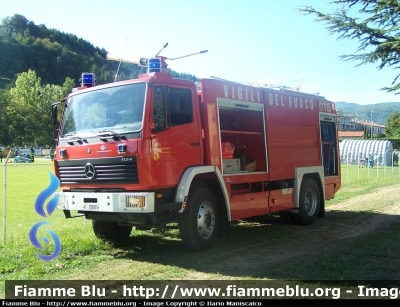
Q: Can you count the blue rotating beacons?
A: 2